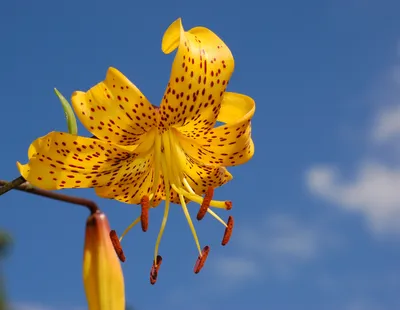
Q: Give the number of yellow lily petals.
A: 6